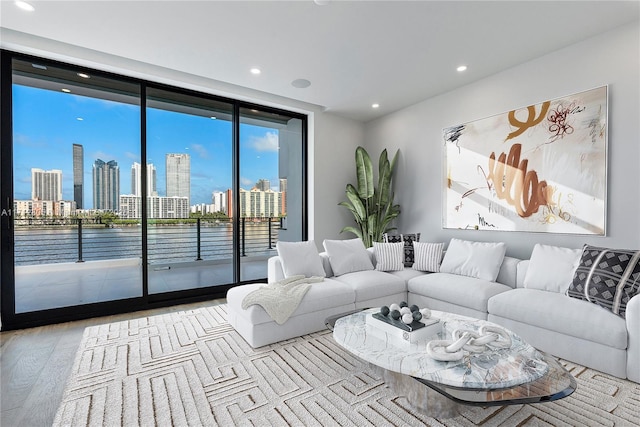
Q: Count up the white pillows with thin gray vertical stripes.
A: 2